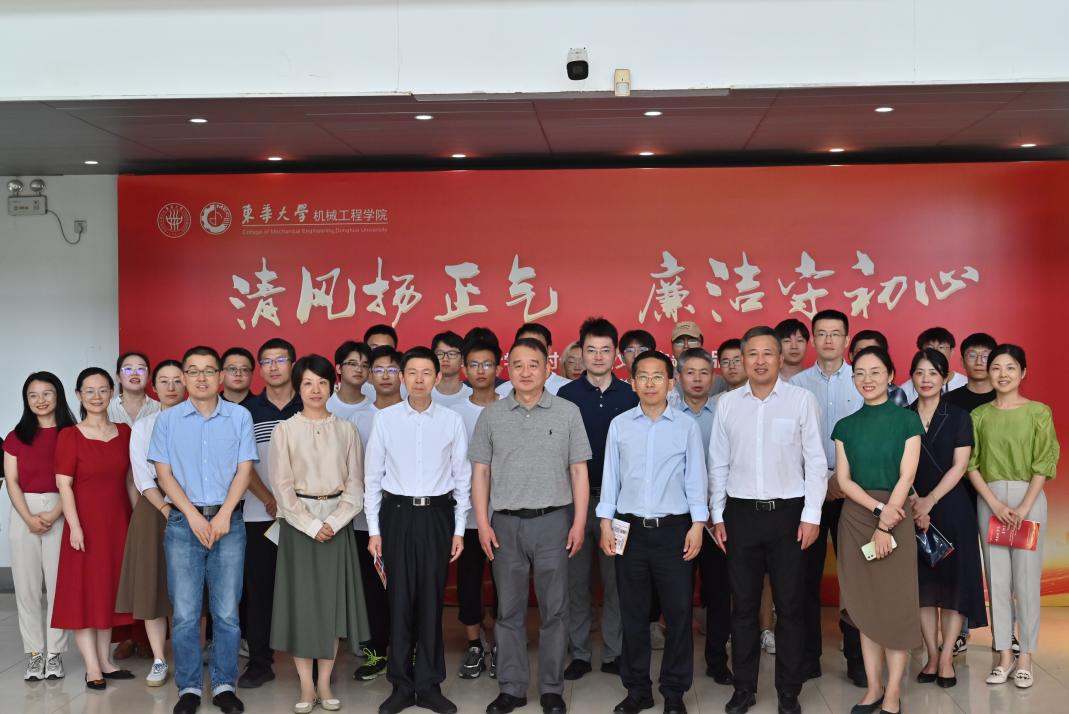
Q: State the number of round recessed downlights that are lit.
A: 10